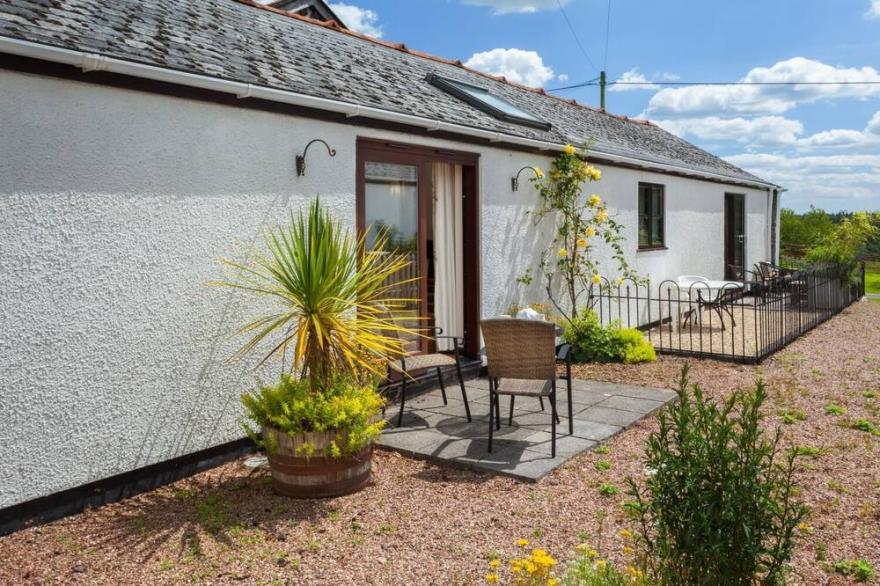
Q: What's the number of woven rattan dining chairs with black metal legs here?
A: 2